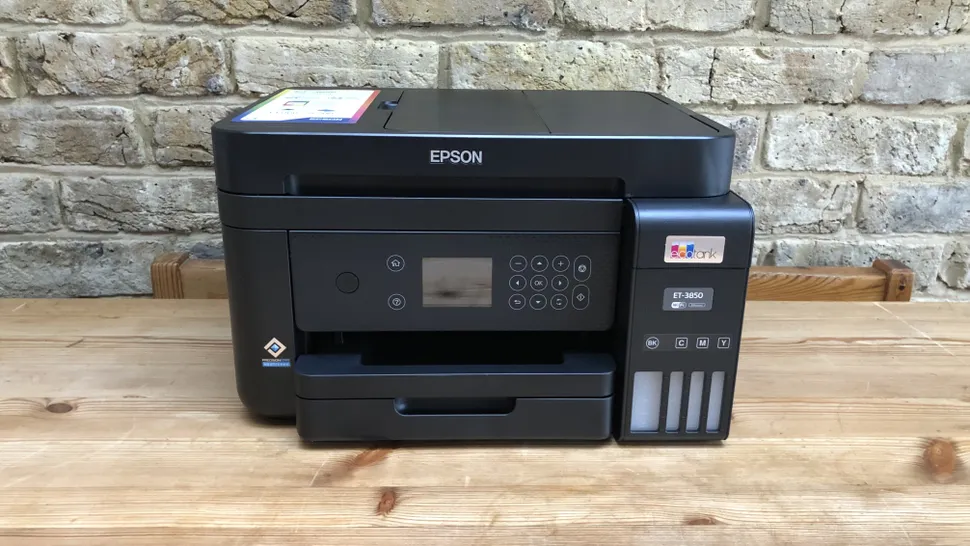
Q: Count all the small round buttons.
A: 11